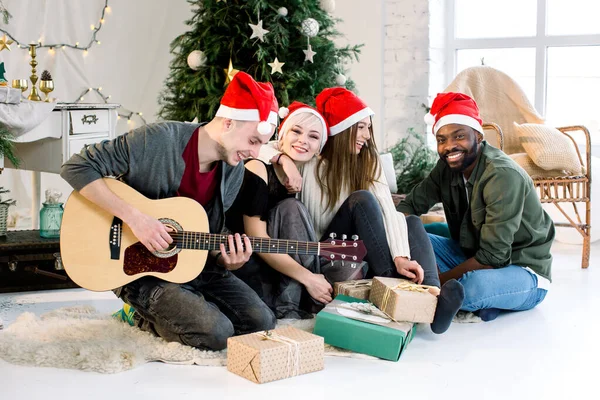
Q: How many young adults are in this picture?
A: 4